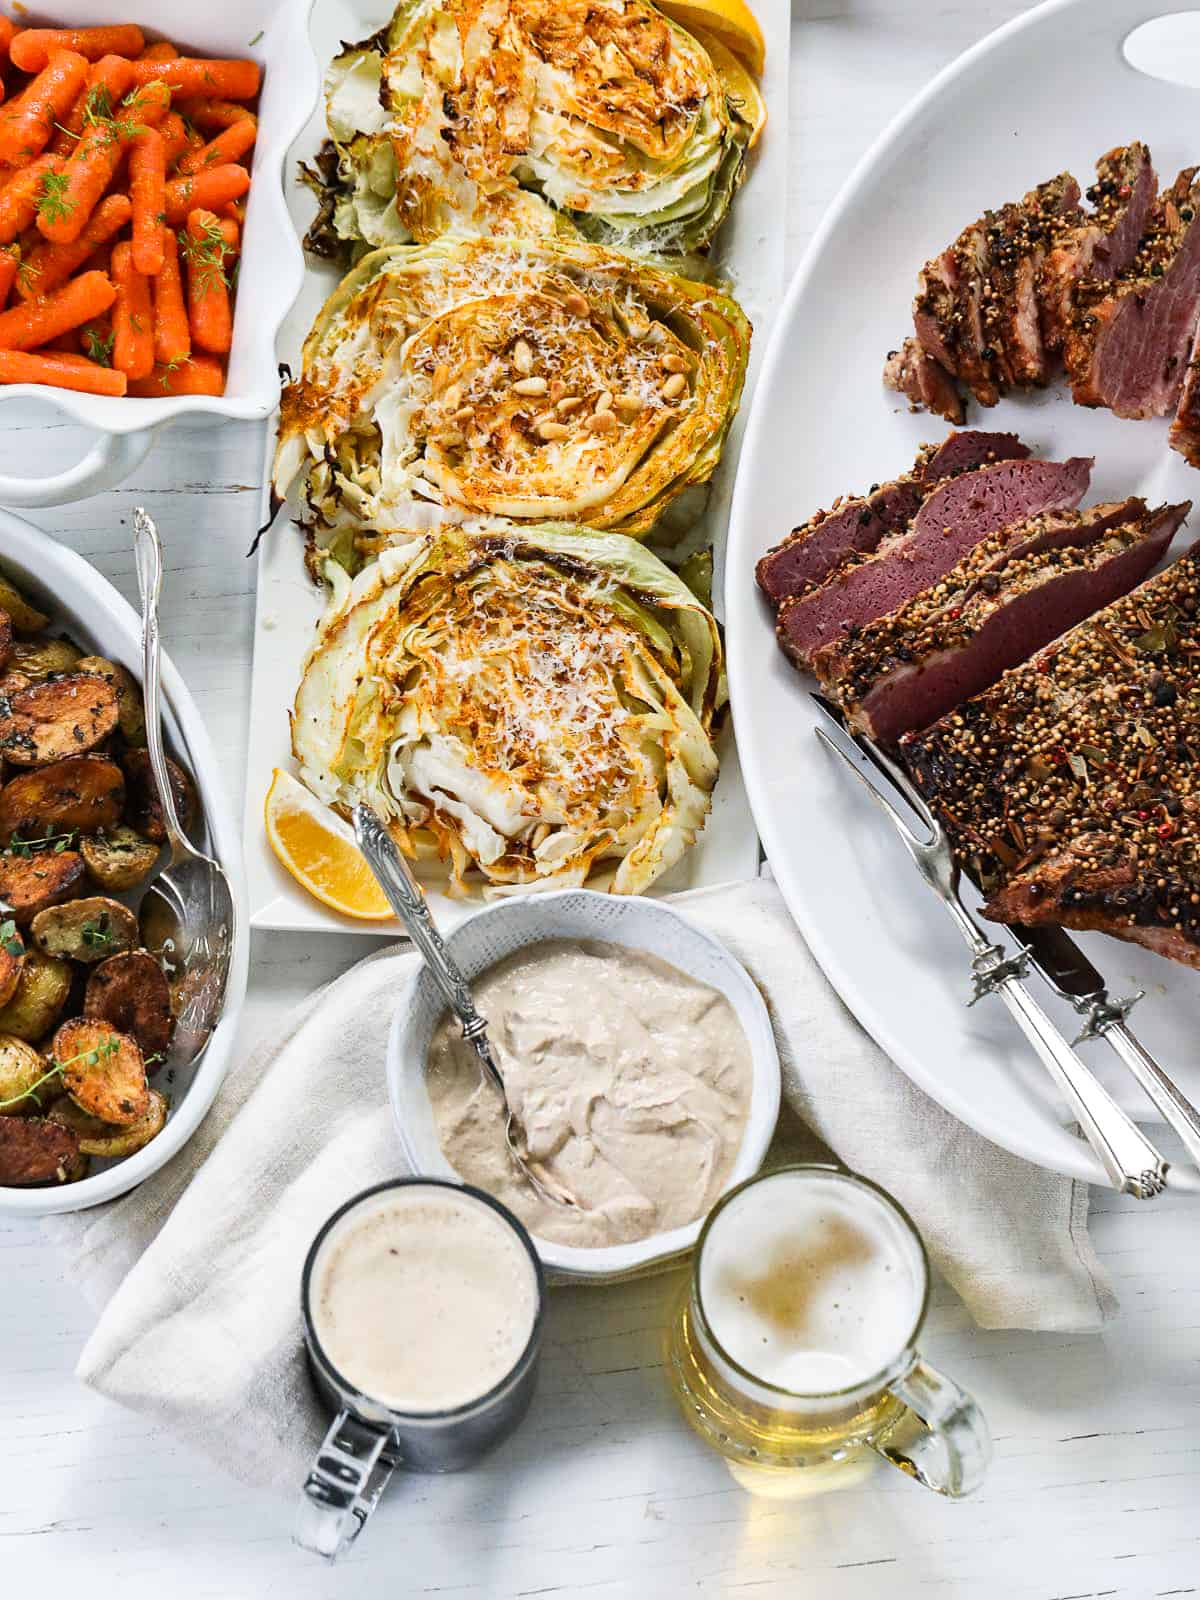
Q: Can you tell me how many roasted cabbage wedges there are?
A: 3